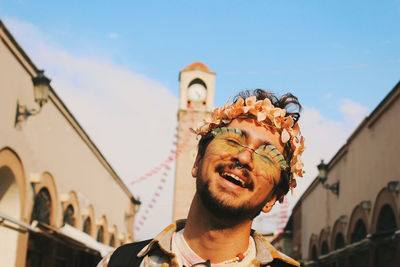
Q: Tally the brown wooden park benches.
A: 0